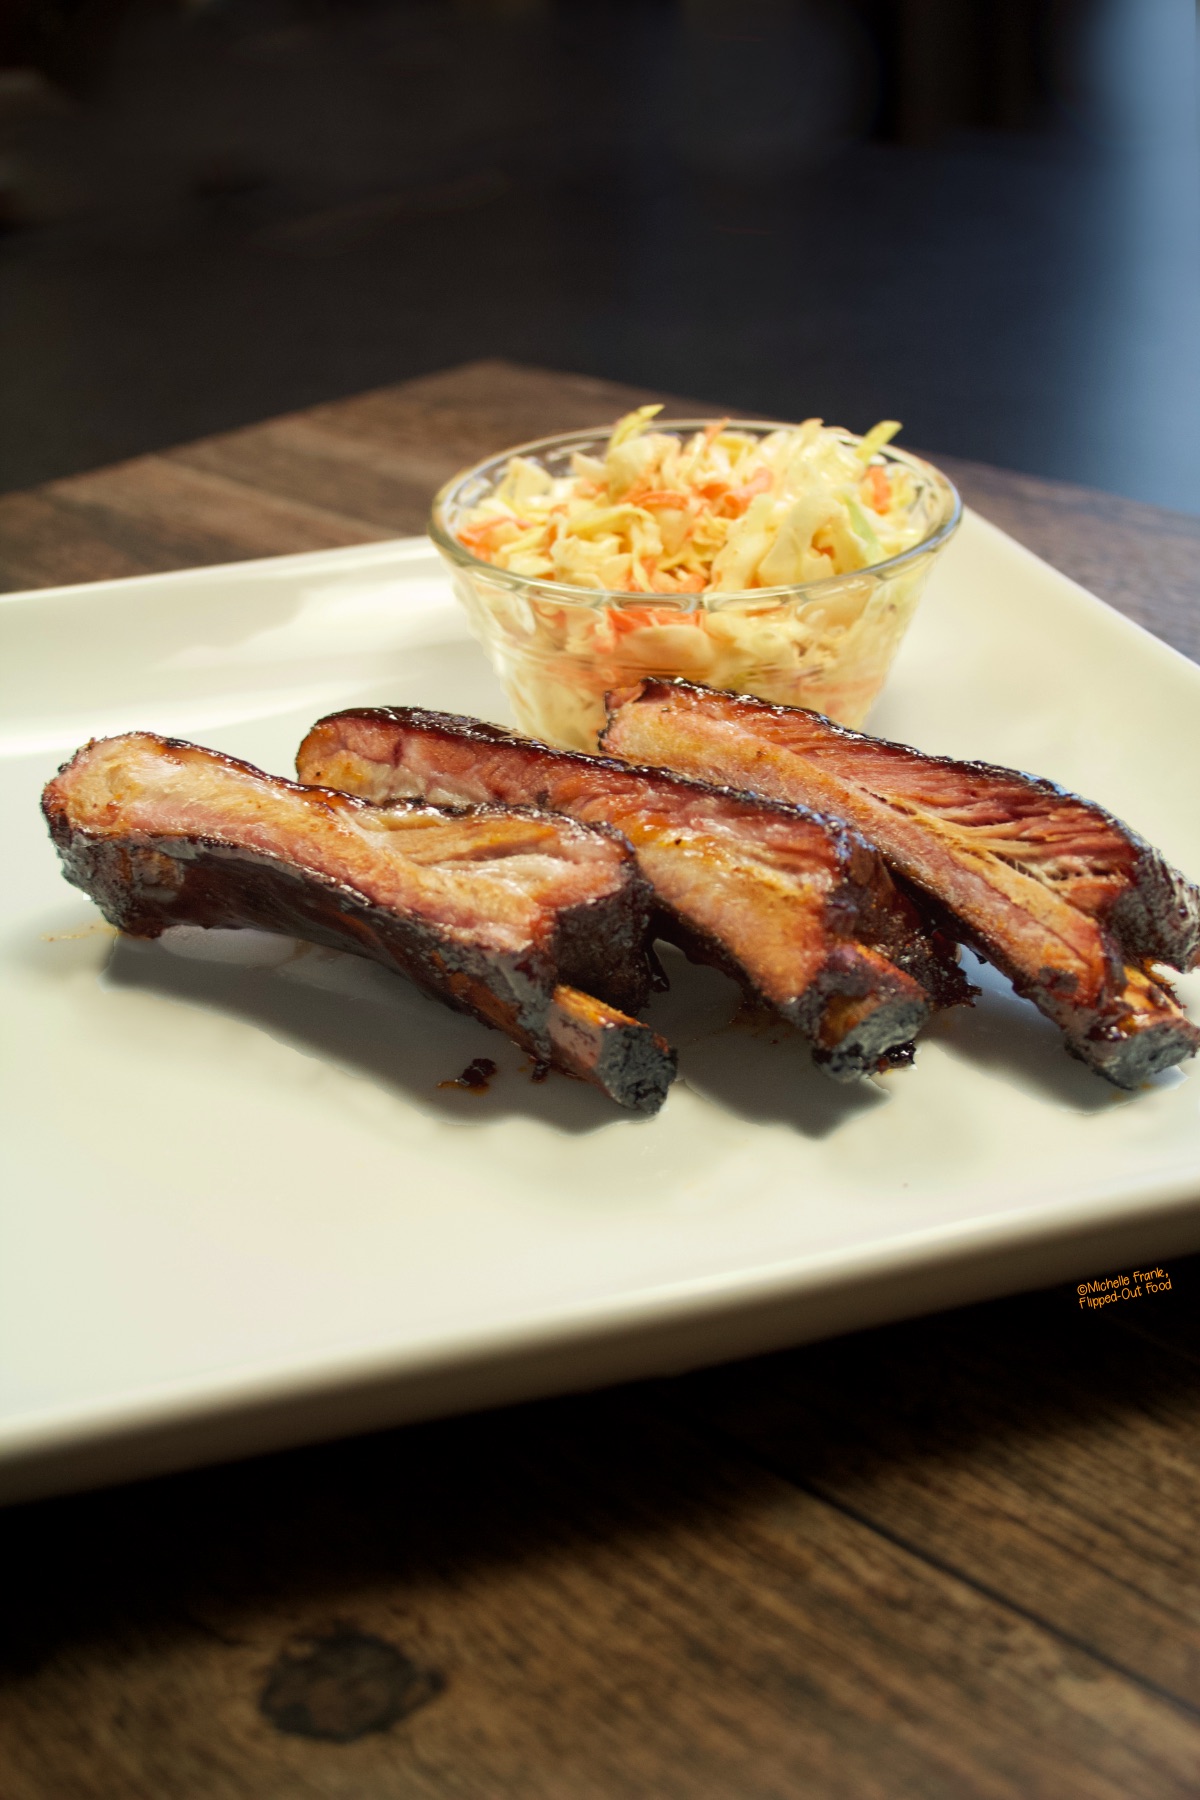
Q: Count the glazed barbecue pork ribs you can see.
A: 3